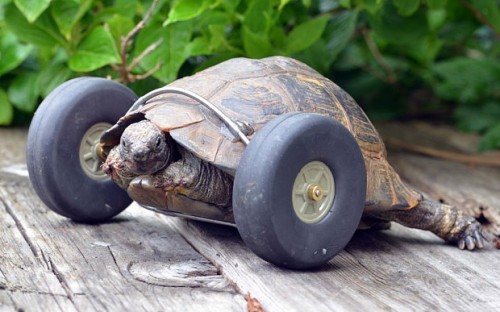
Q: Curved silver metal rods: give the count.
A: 1